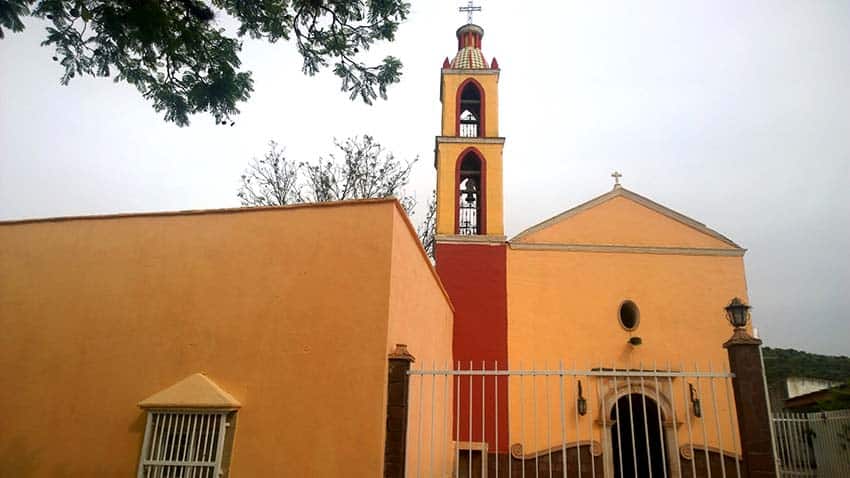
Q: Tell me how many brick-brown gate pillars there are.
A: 2